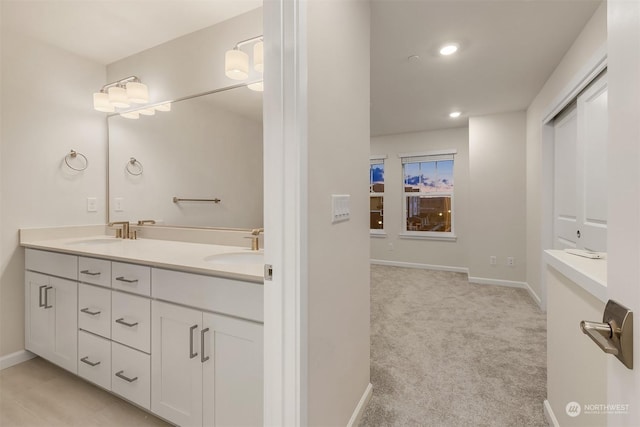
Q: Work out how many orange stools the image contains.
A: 0